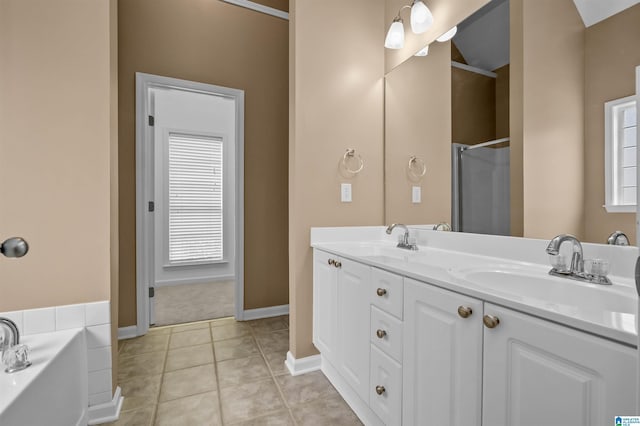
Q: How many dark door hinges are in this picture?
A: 3